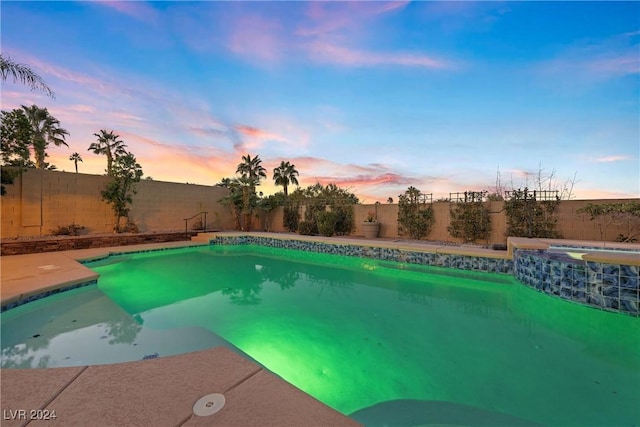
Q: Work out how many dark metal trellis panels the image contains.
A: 3